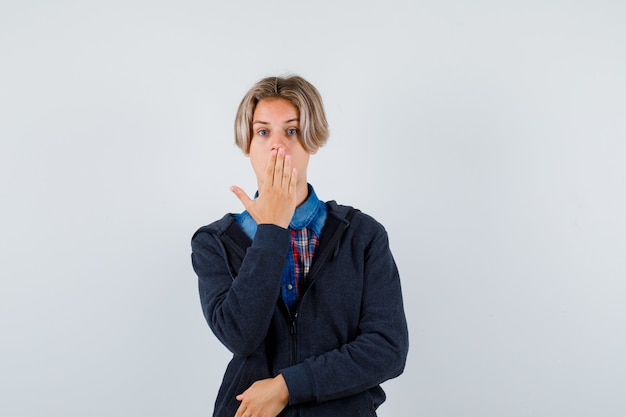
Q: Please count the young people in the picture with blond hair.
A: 1